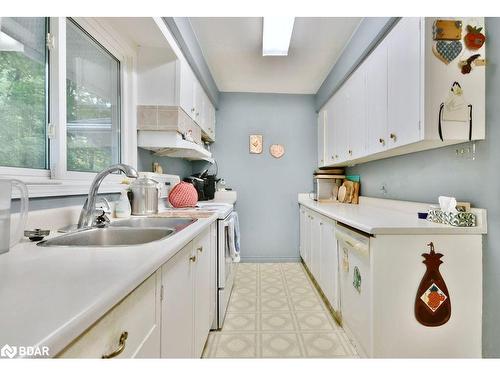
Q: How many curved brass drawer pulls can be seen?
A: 1